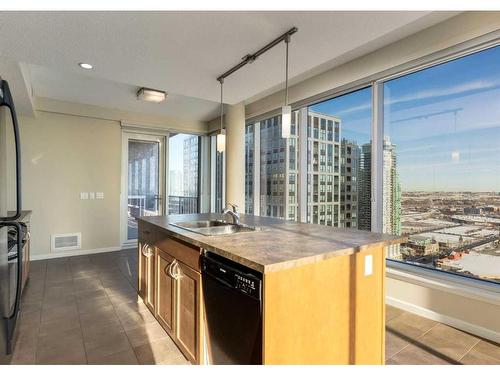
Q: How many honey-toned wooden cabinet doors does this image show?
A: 4